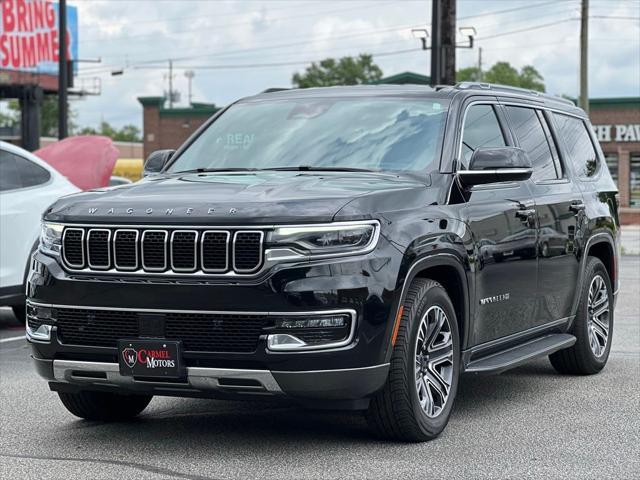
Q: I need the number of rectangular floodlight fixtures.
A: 2